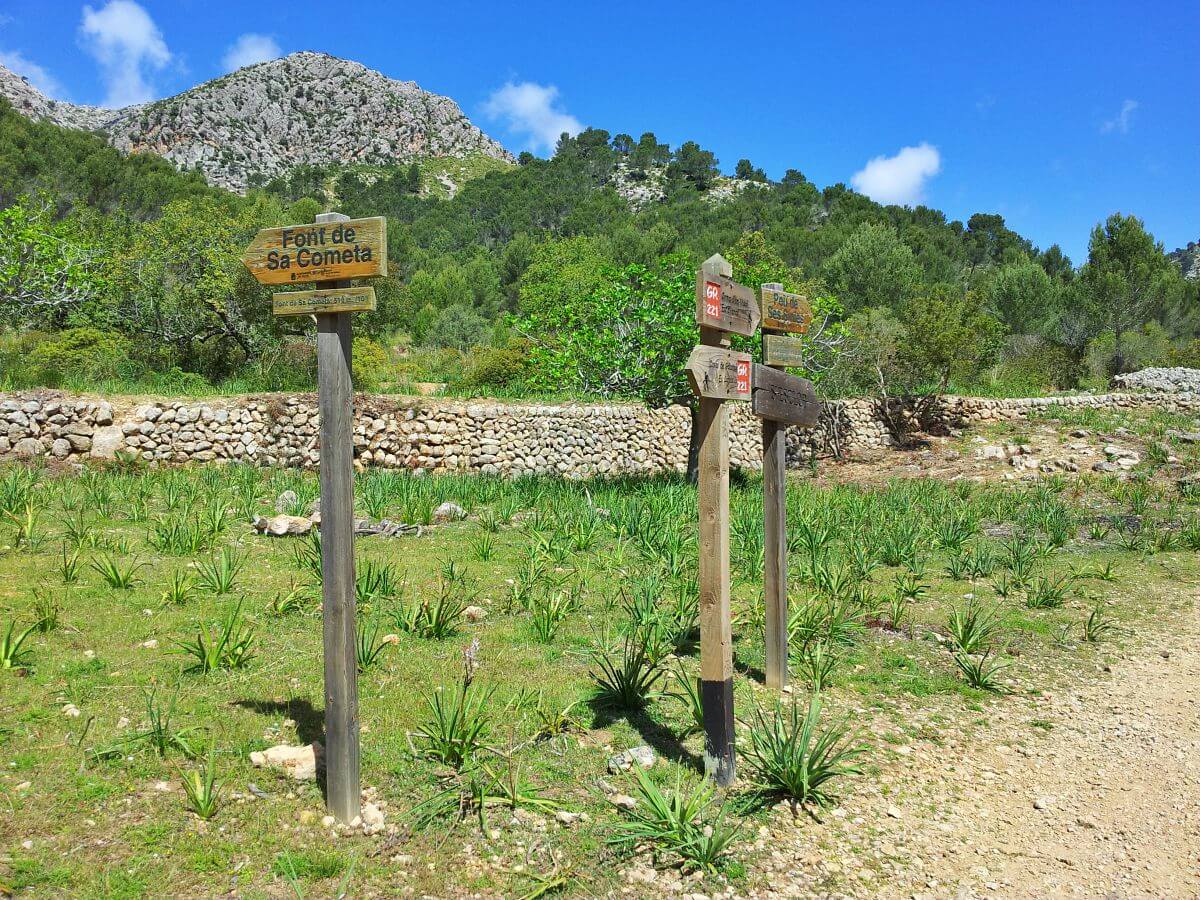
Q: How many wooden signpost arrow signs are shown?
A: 5